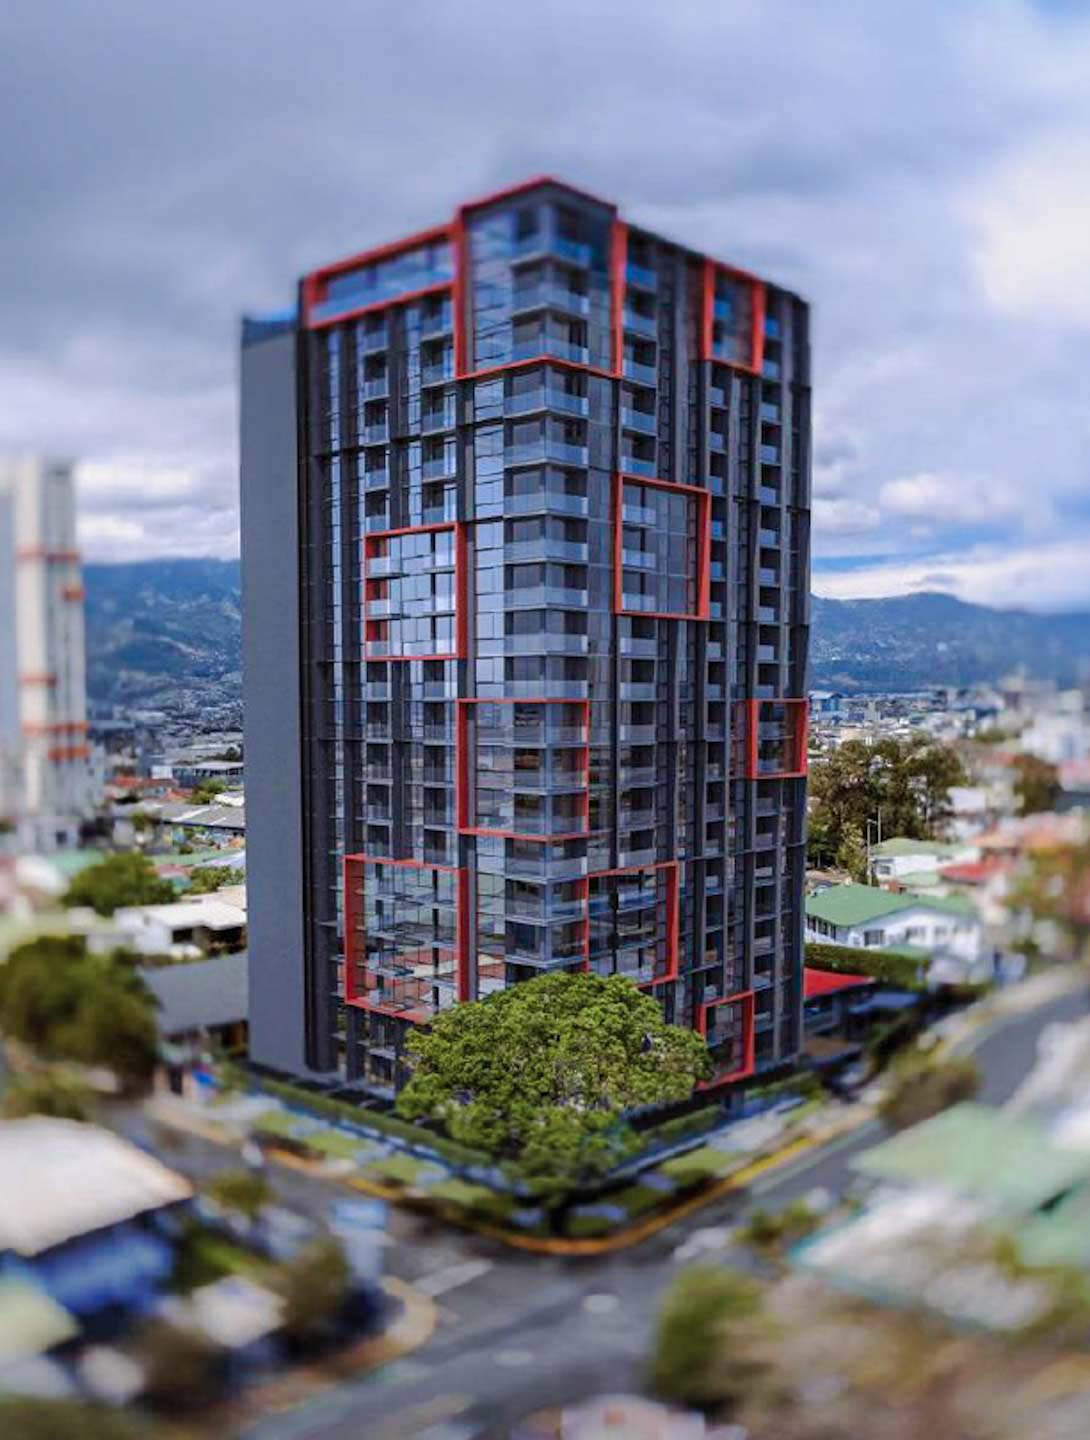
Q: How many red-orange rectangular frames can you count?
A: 10